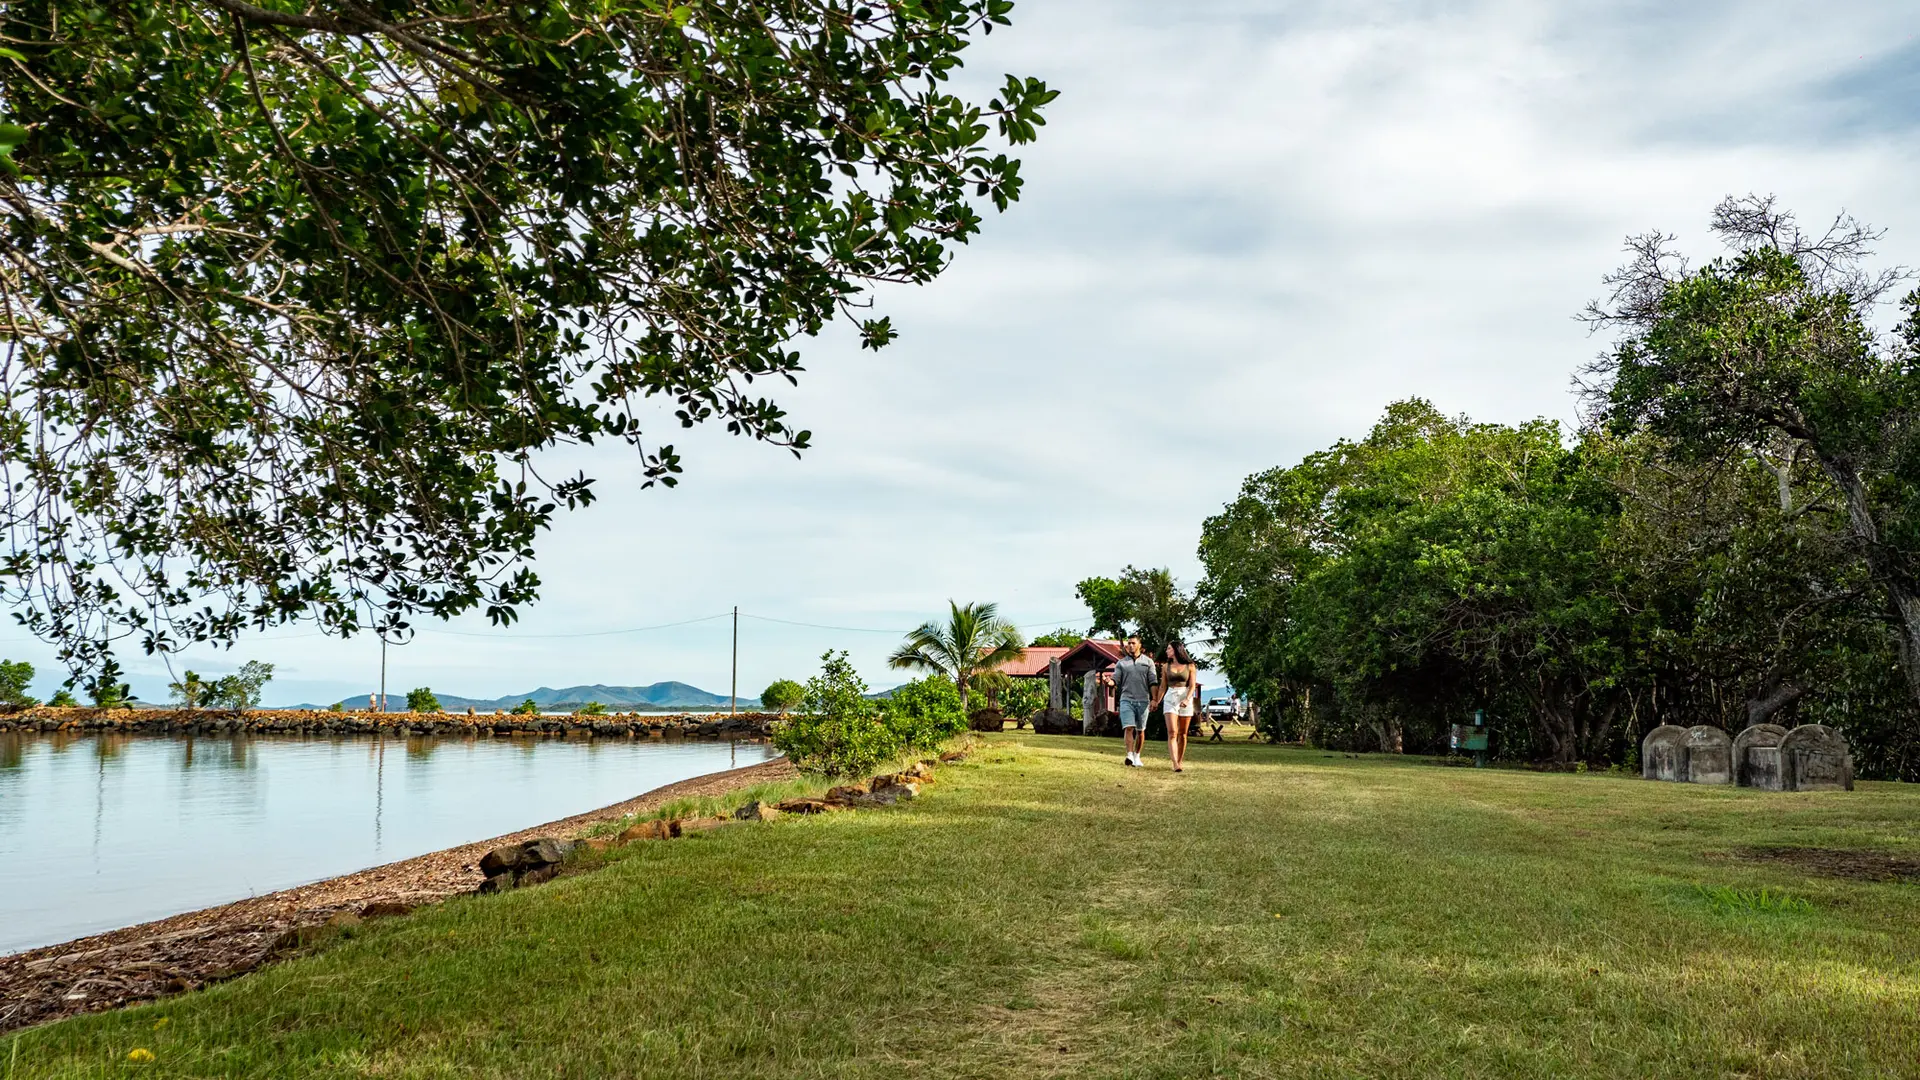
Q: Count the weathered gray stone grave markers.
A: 4